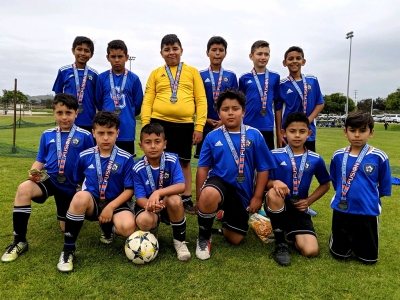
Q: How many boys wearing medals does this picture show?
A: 12